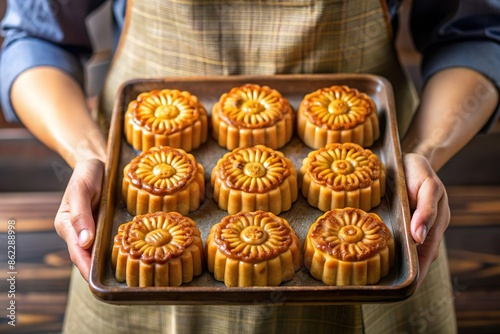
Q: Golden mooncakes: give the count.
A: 9